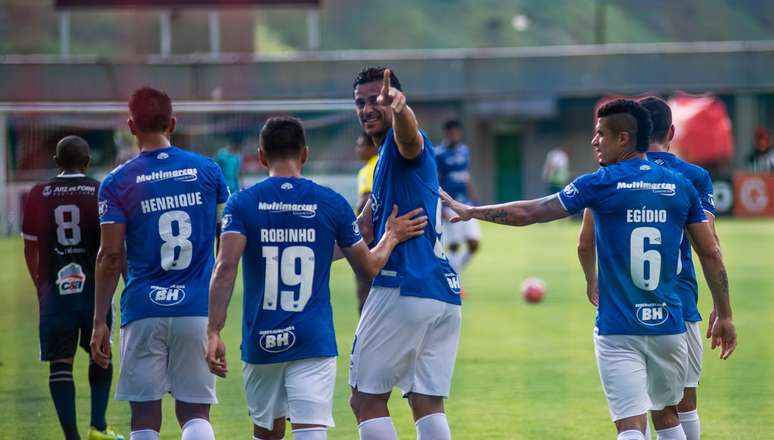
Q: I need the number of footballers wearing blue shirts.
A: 6